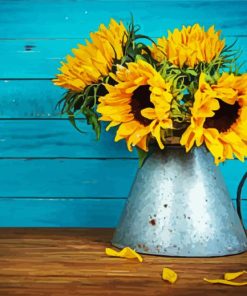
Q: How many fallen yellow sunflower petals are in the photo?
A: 4